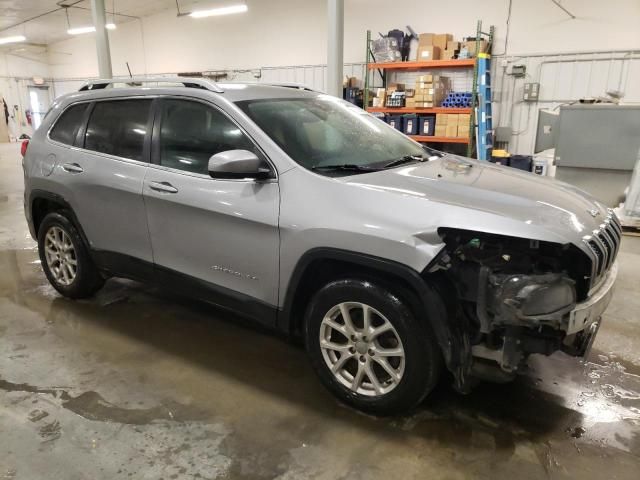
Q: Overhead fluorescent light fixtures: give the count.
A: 3